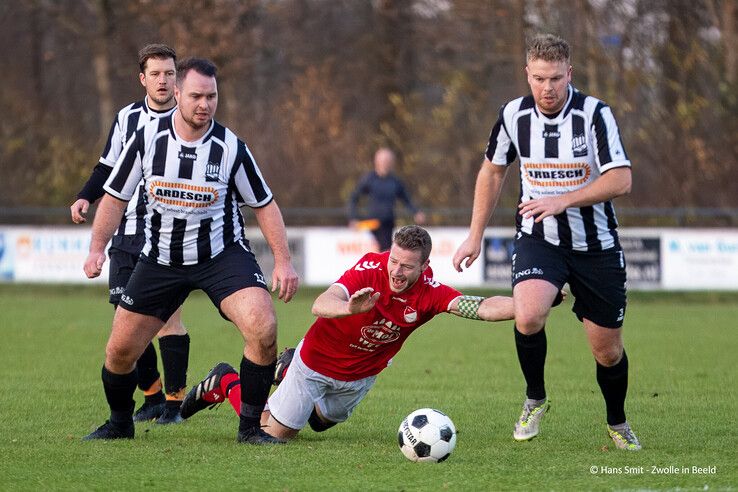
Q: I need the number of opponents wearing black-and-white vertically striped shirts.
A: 3